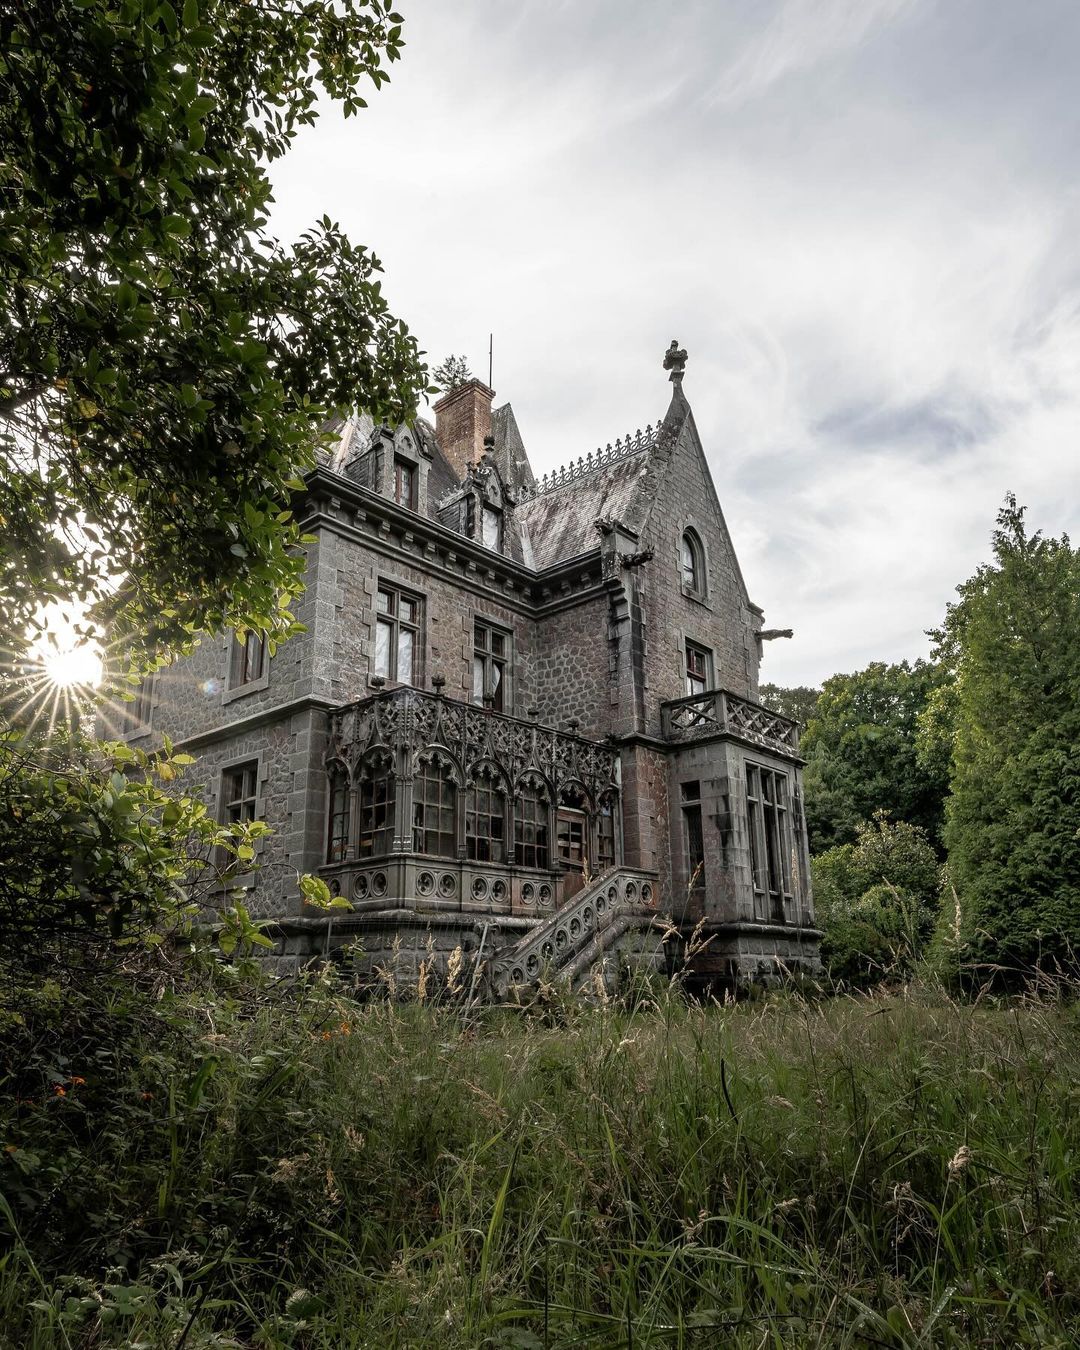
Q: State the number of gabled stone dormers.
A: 2